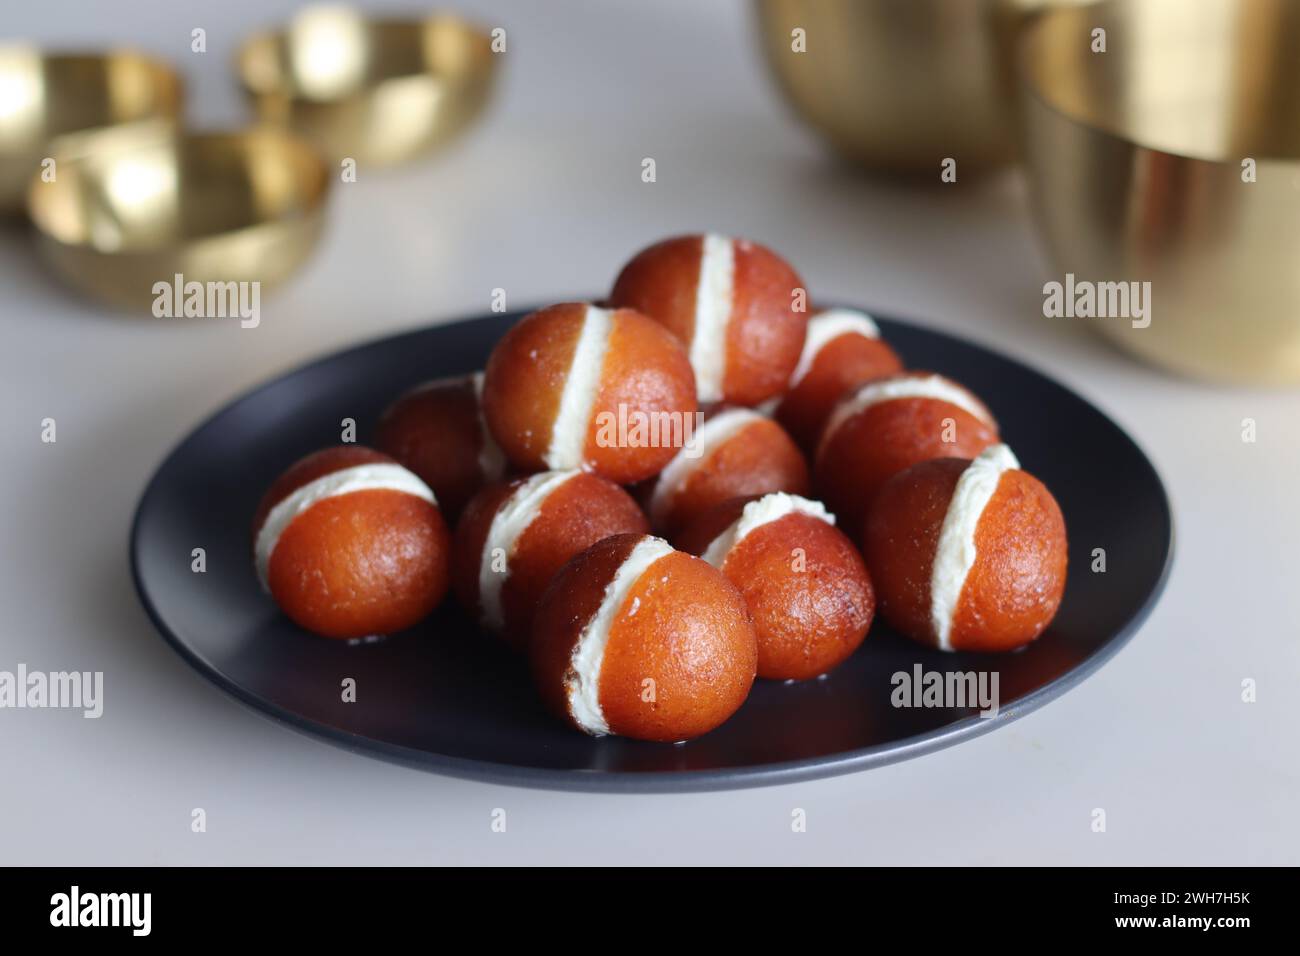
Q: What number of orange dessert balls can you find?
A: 11